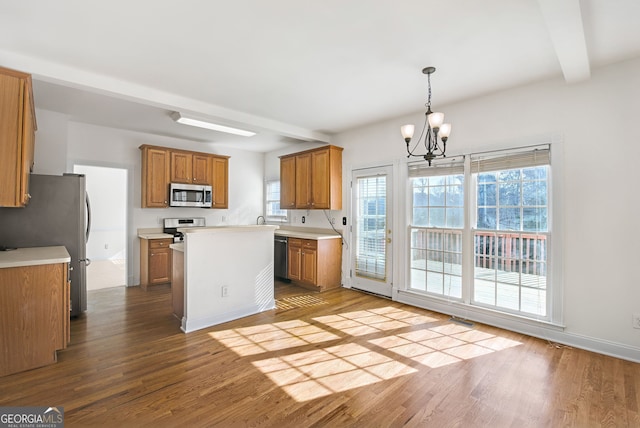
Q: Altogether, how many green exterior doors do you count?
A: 0